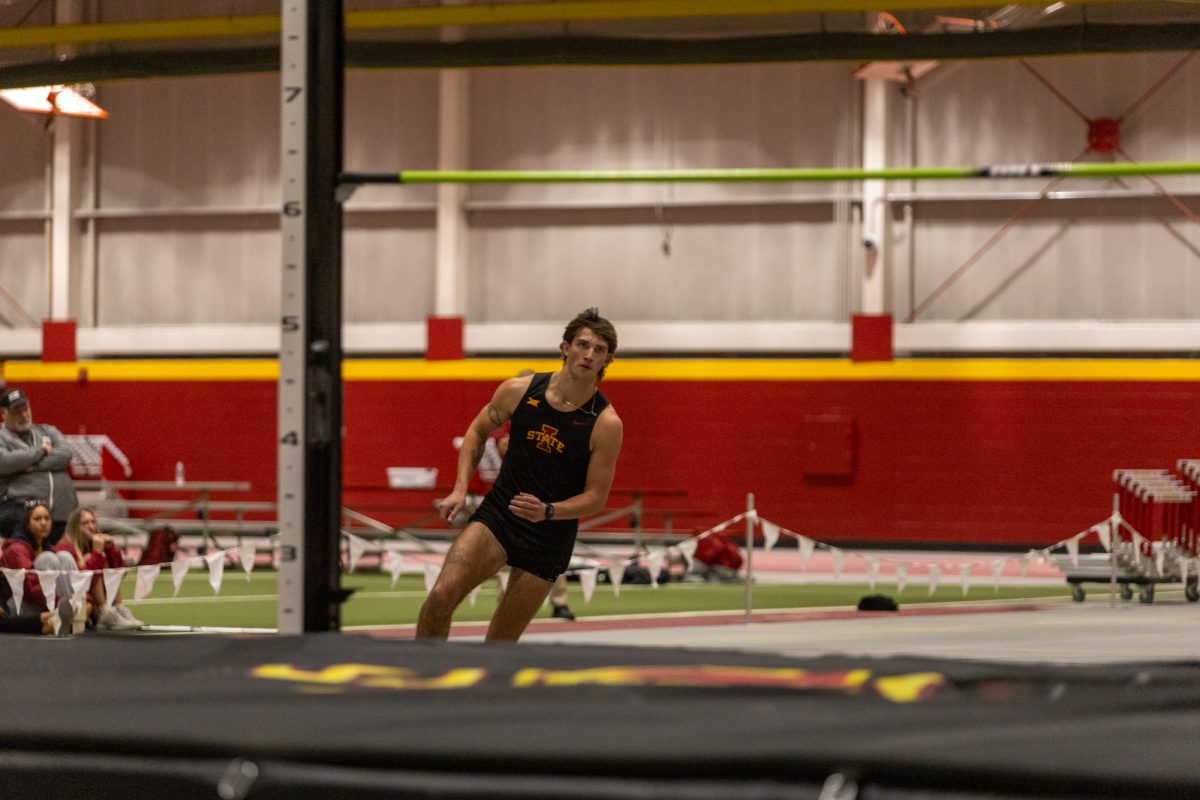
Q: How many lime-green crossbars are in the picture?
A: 1